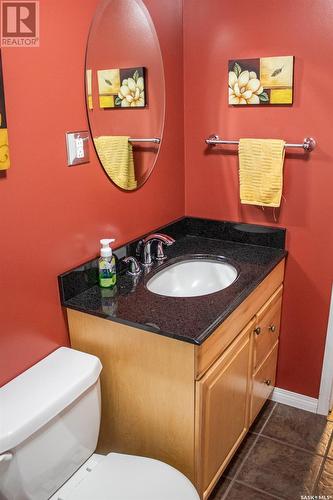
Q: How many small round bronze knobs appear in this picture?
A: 3